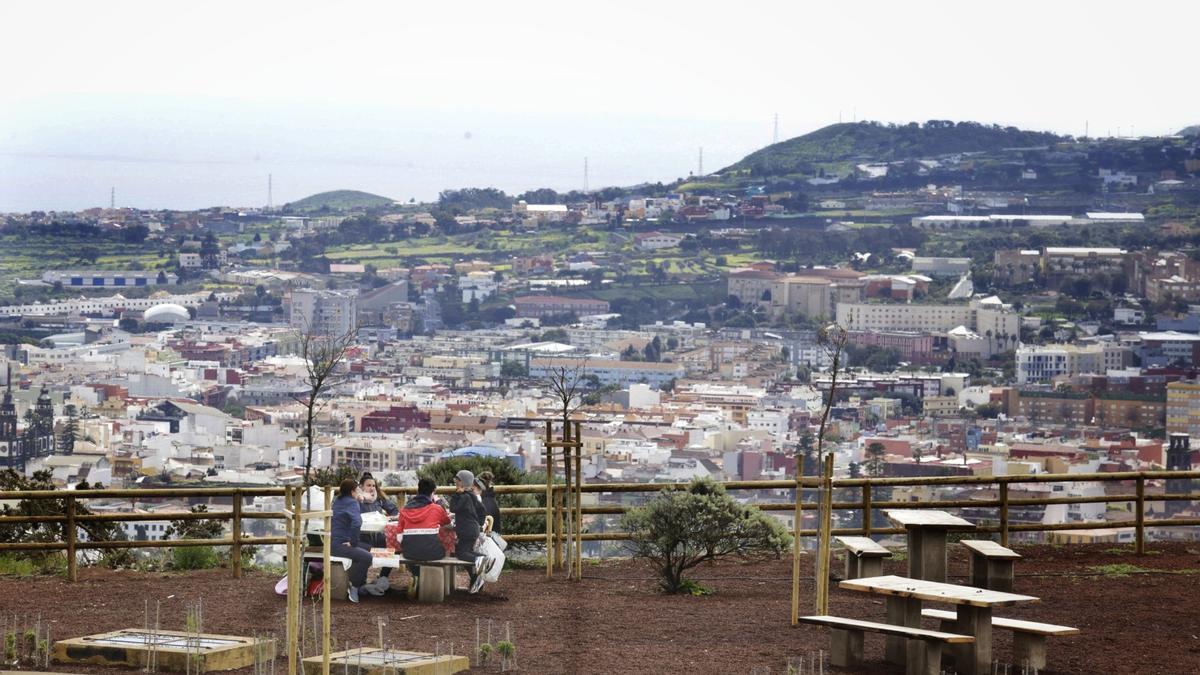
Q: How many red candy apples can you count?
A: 0